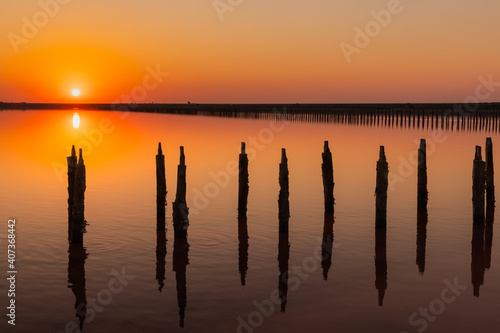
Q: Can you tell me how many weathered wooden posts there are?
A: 11